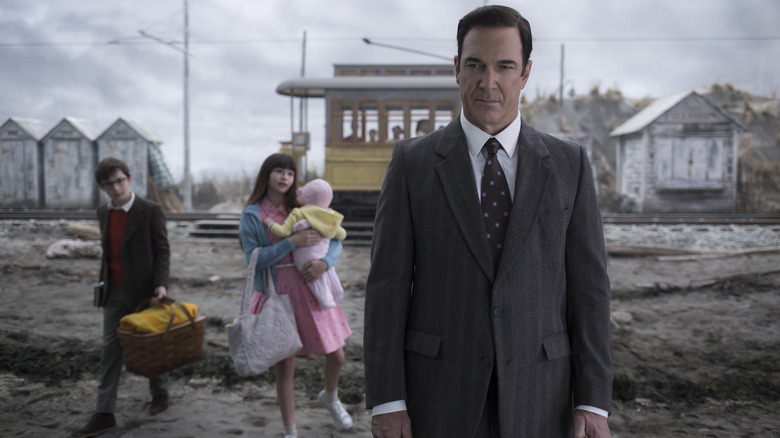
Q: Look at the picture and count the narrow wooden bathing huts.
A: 3